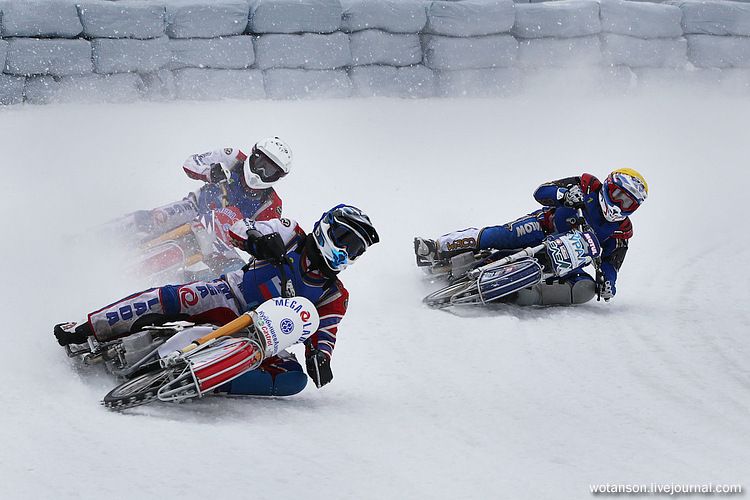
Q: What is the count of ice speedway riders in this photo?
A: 3